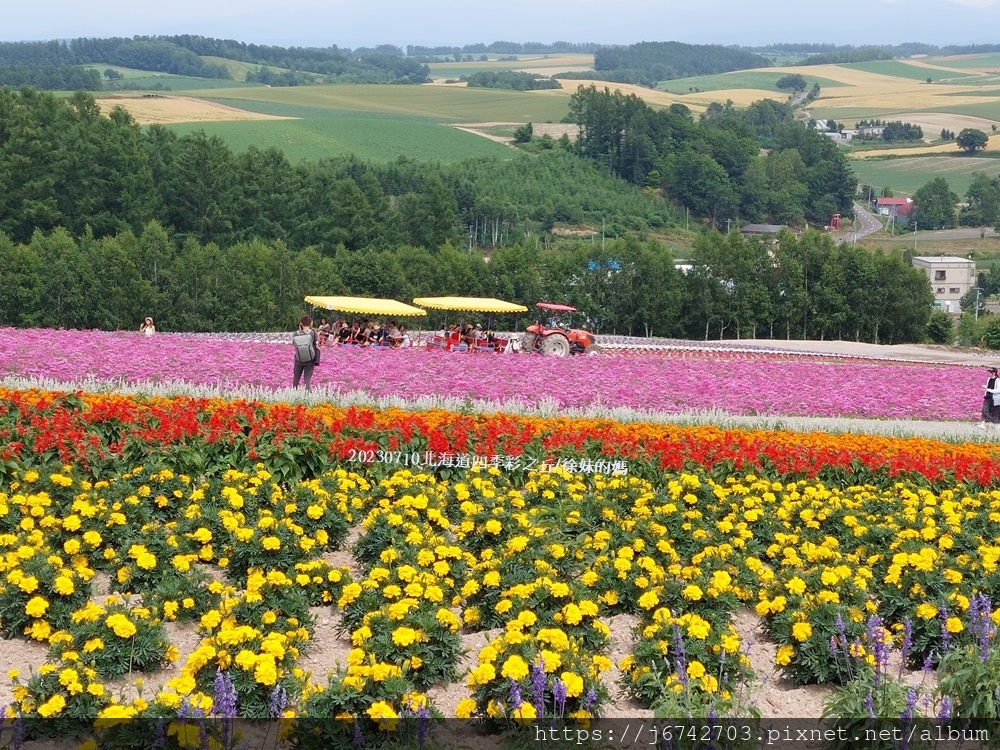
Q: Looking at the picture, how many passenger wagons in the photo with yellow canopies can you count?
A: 2